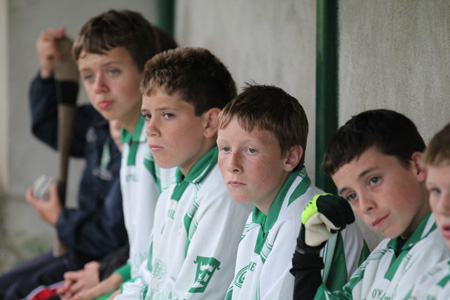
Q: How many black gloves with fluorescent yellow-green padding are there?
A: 1